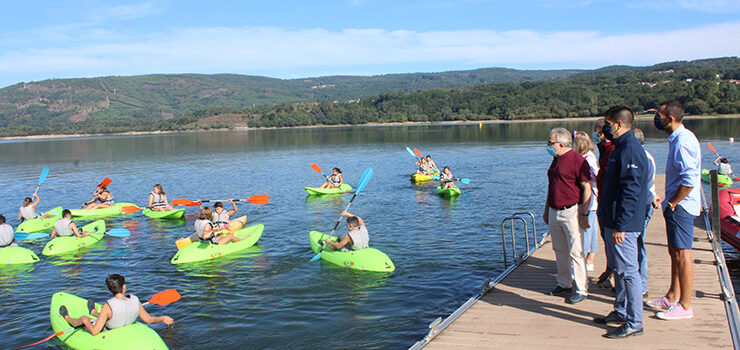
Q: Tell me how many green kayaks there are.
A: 11